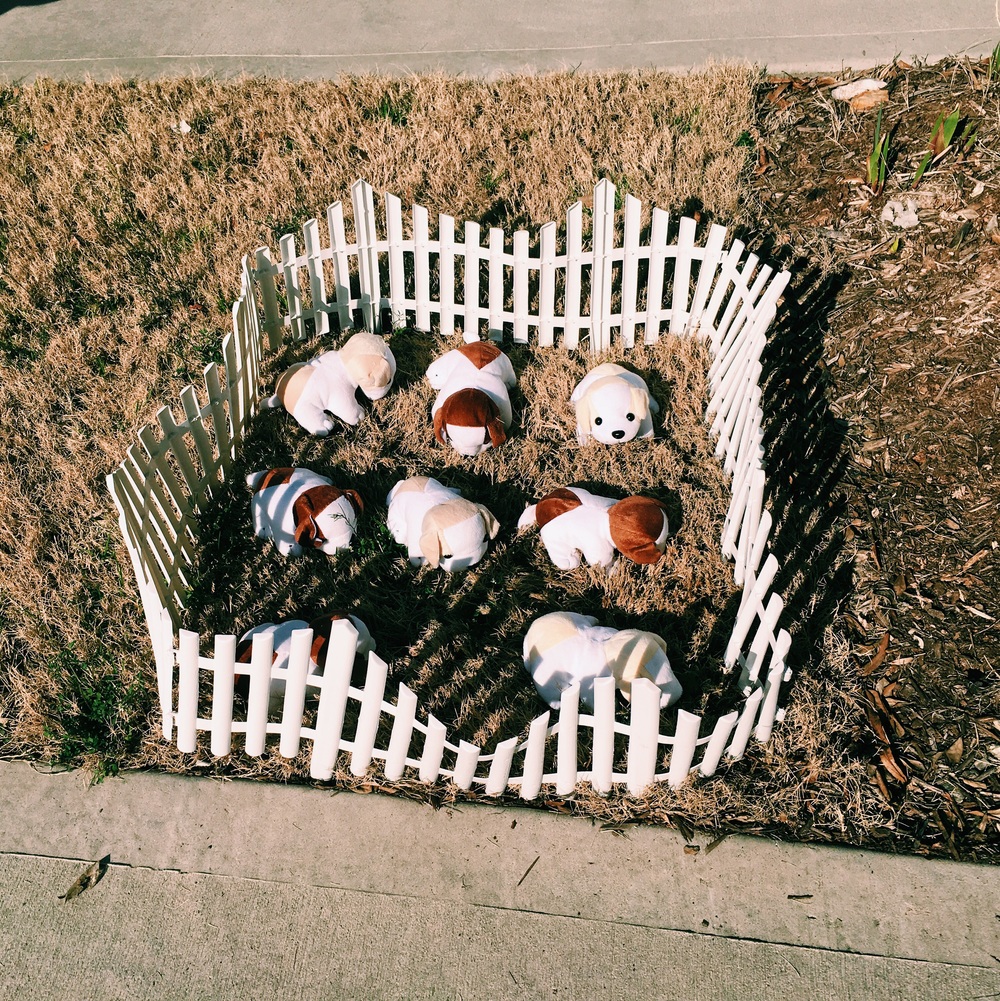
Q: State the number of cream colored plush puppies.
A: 4